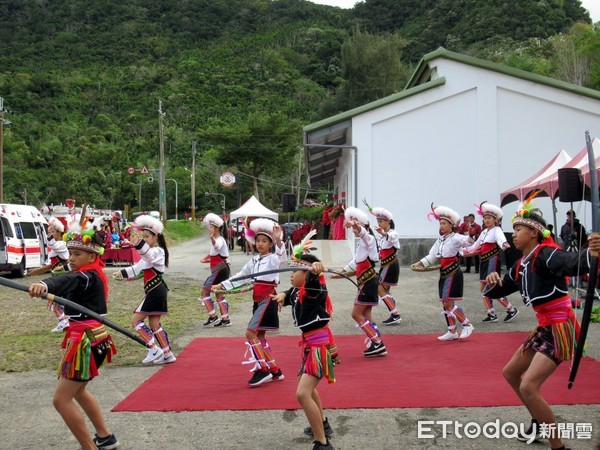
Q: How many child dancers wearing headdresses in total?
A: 11